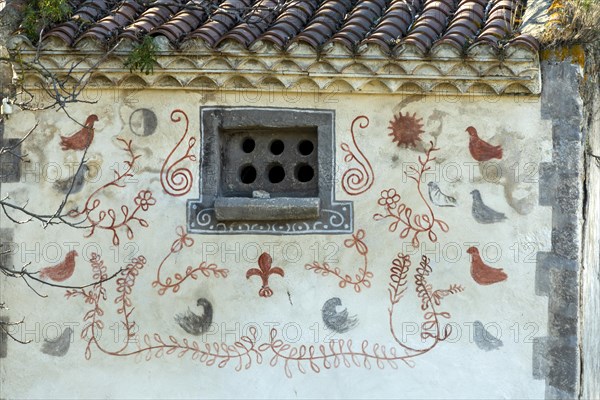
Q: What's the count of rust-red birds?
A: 4